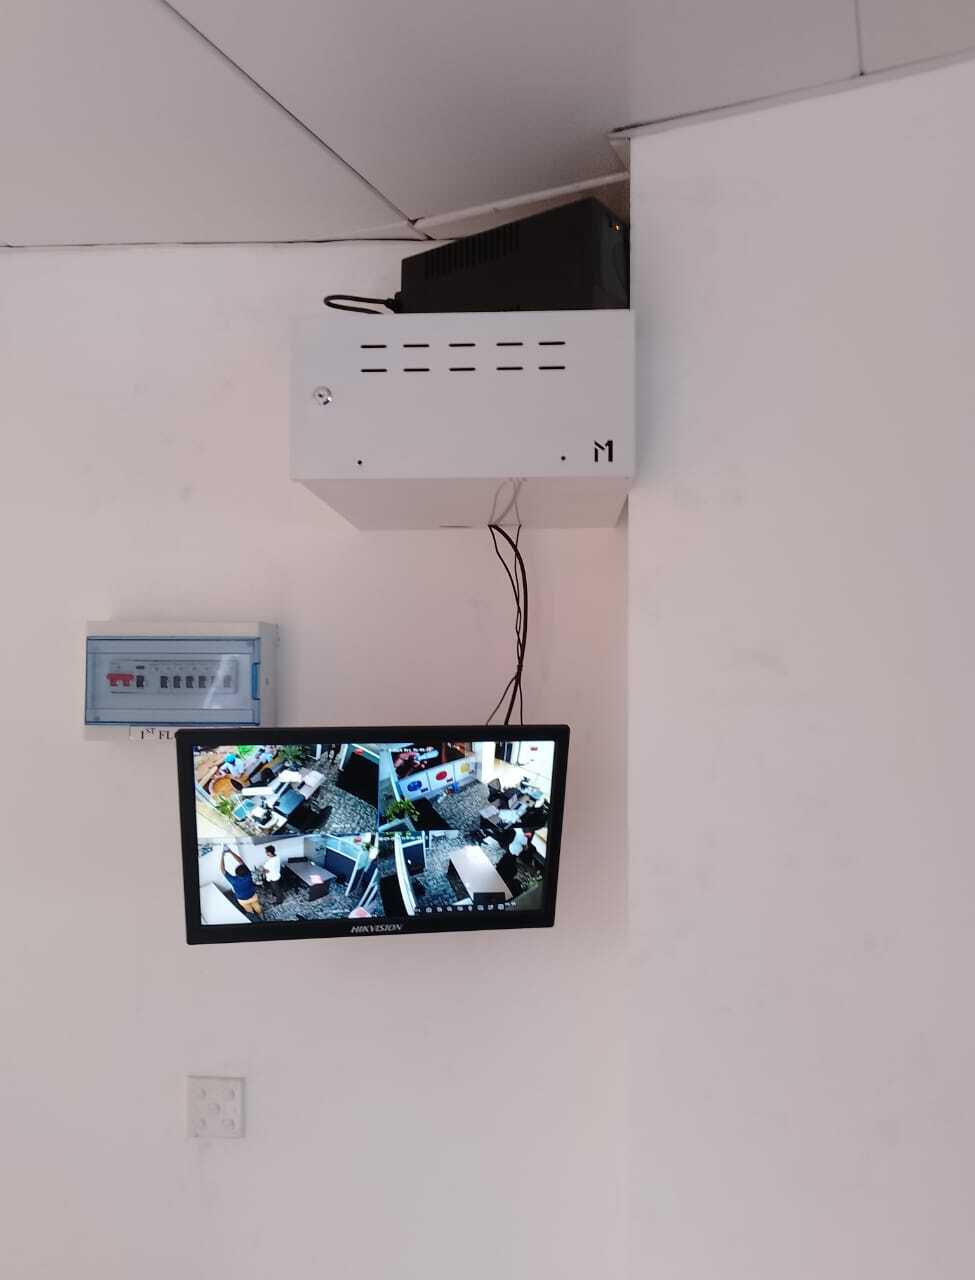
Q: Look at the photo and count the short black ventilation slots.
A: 10